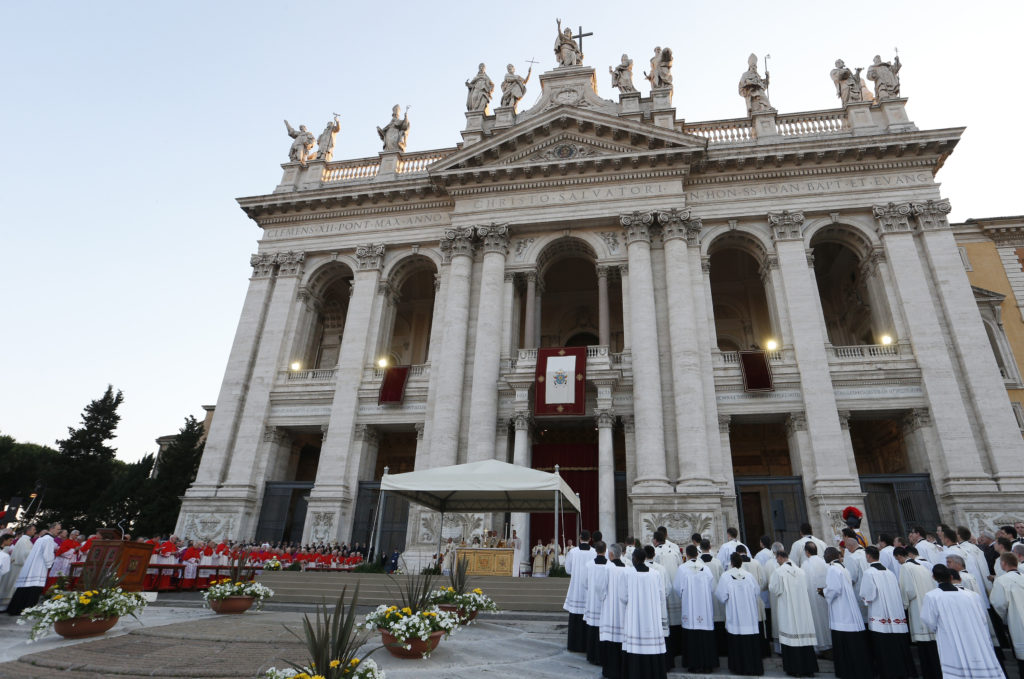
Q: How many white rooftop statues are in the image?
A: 11